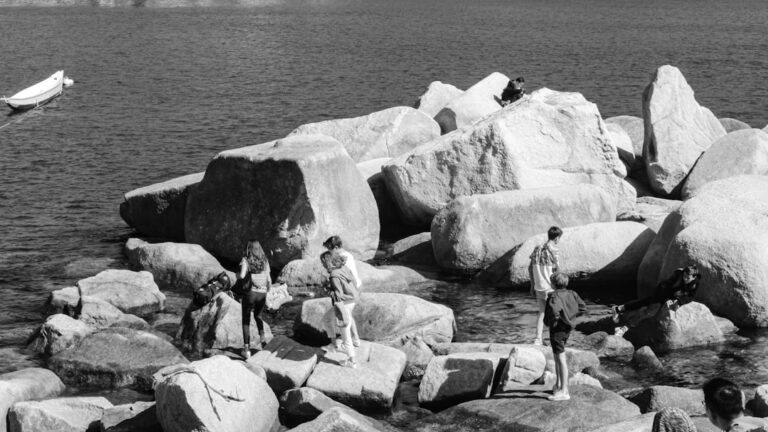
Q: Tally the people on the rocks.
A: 8